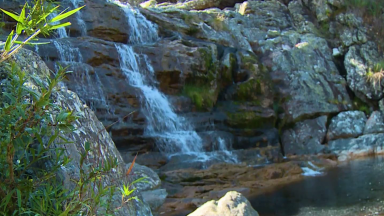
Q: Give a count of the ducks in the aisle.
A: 0